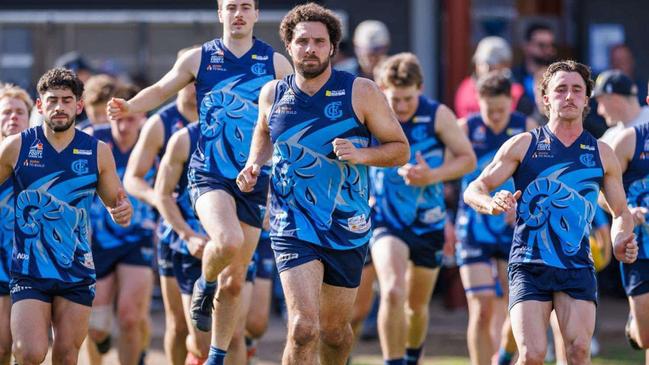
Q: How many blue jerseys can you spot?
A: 11